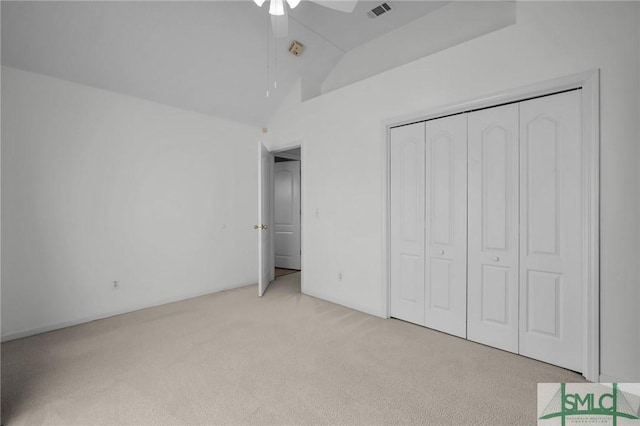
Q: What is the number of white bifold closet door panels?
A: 4